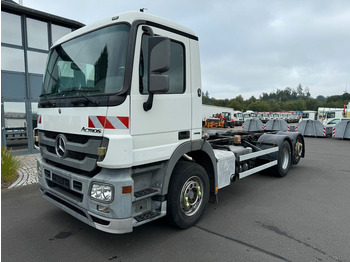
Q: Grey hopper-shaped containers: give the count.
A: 4